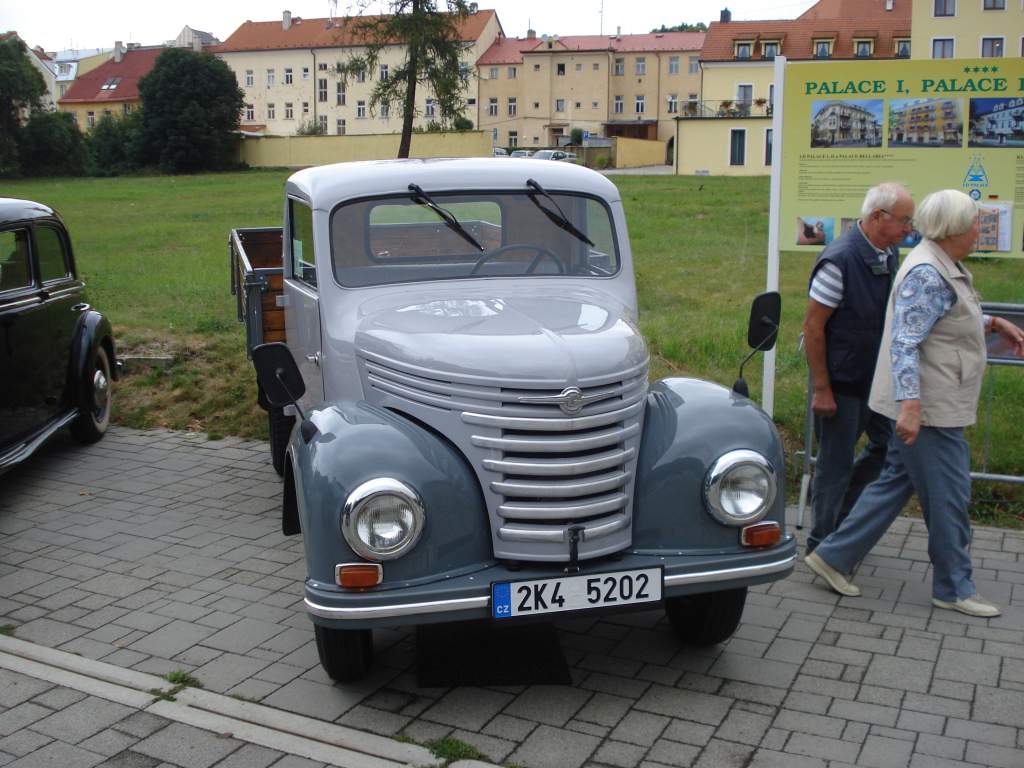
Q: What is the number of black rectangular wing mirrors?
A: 2